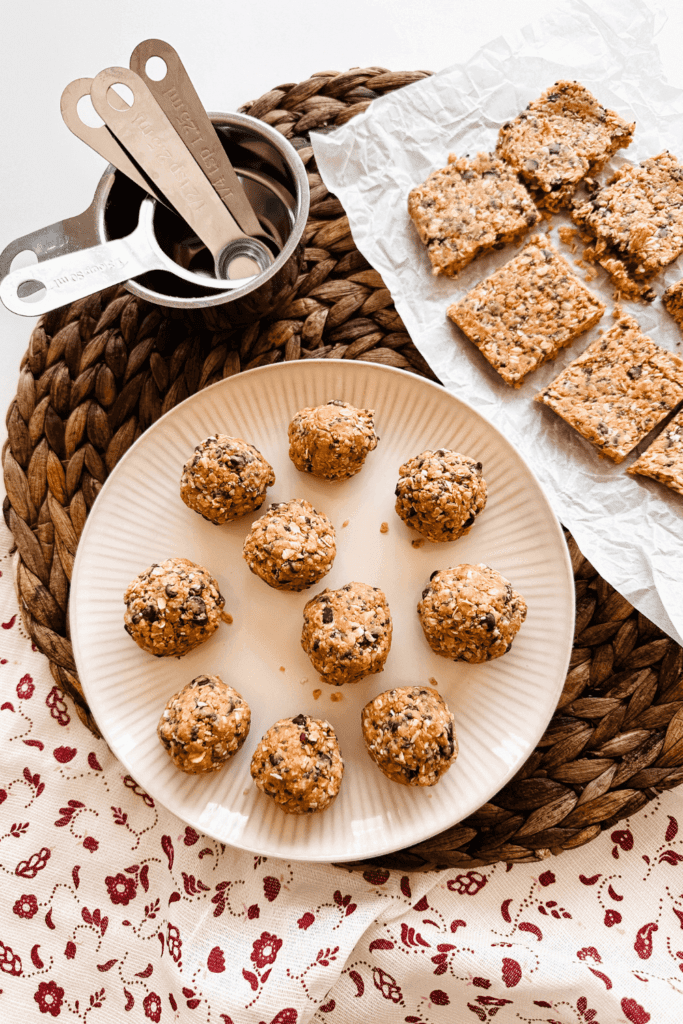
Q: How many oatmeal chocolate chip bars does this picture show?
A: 7